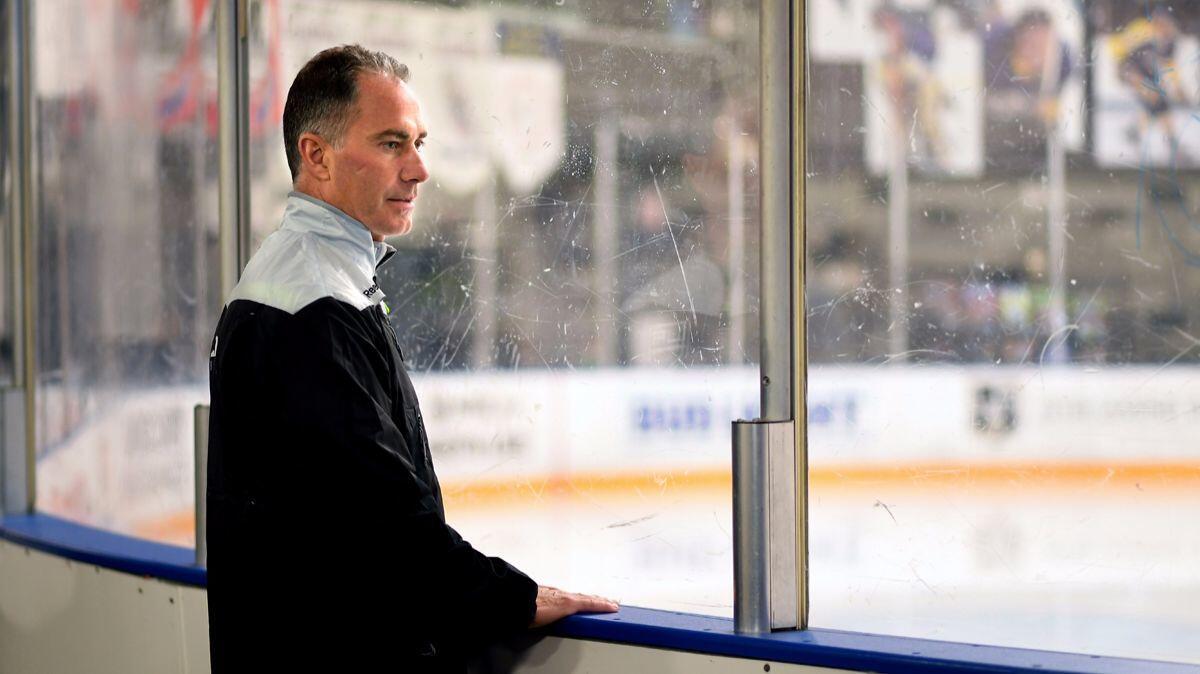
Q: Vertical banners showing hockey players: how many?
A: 3